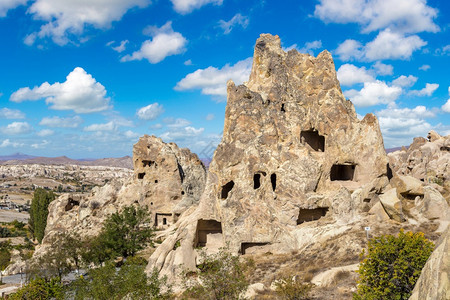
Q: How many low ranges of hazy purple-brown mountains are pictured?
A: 1